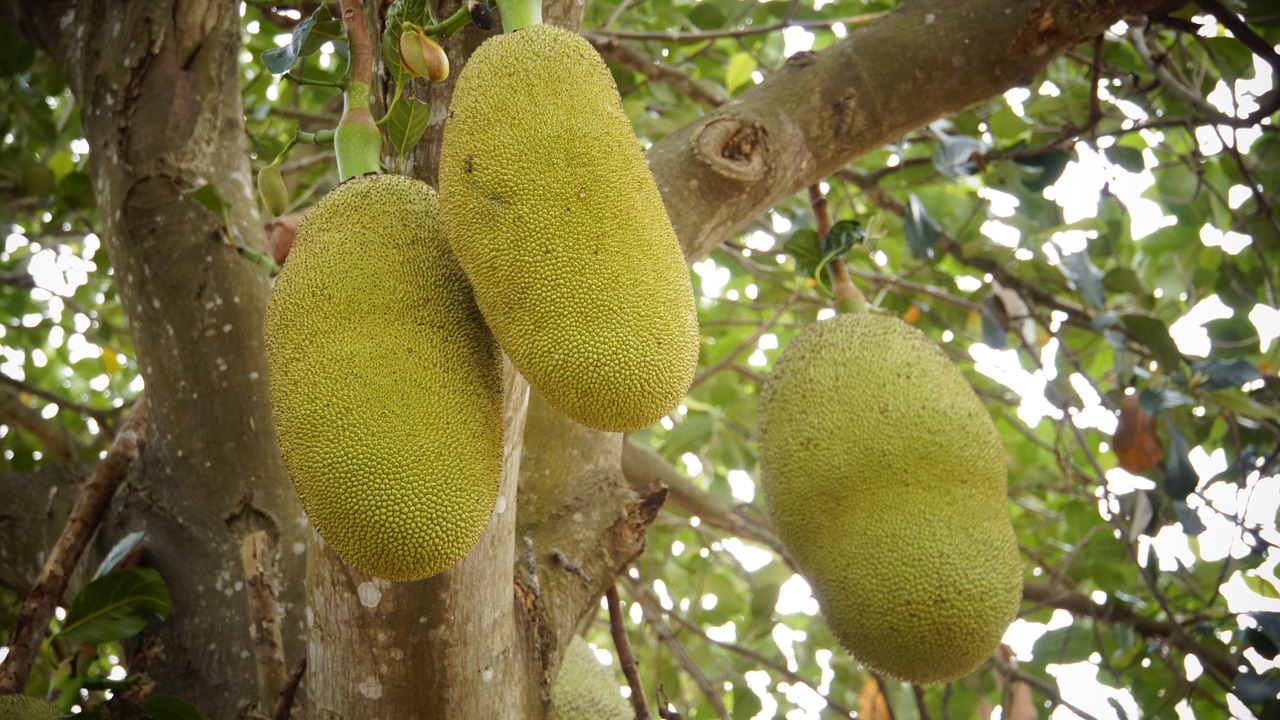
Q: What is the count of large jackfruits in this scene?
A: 3